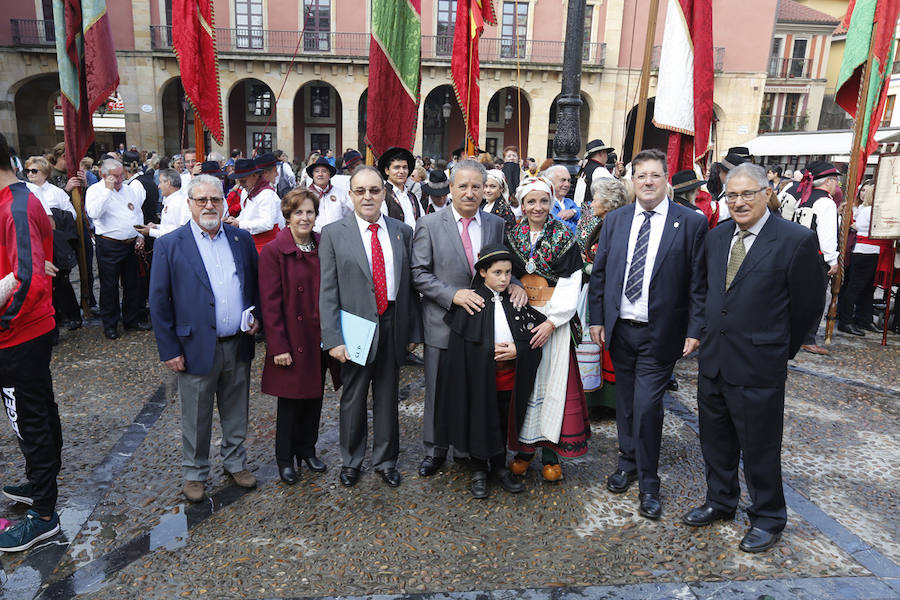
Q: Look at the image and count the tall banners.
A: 6